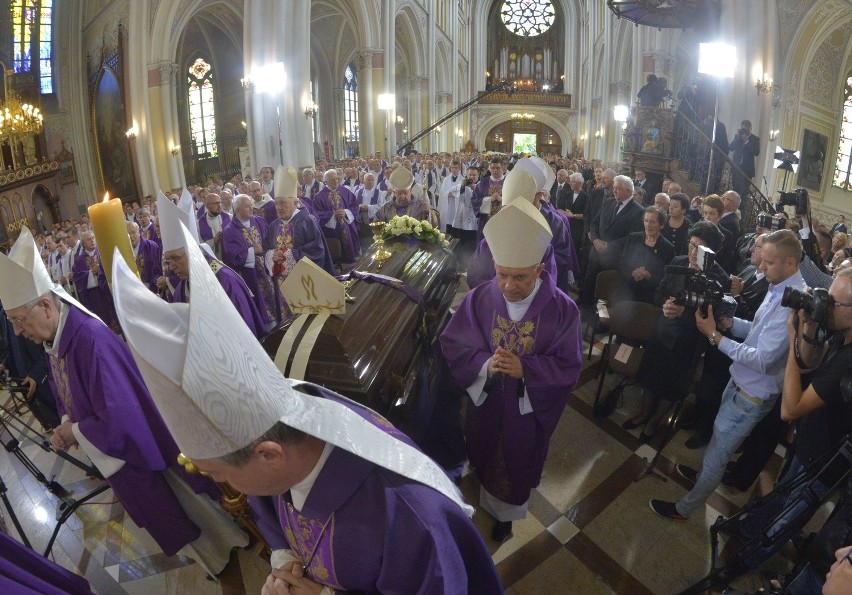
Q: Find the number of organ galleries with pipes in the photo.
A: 1